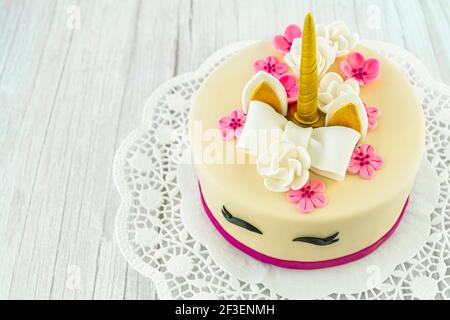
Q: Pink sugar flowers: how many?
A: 8